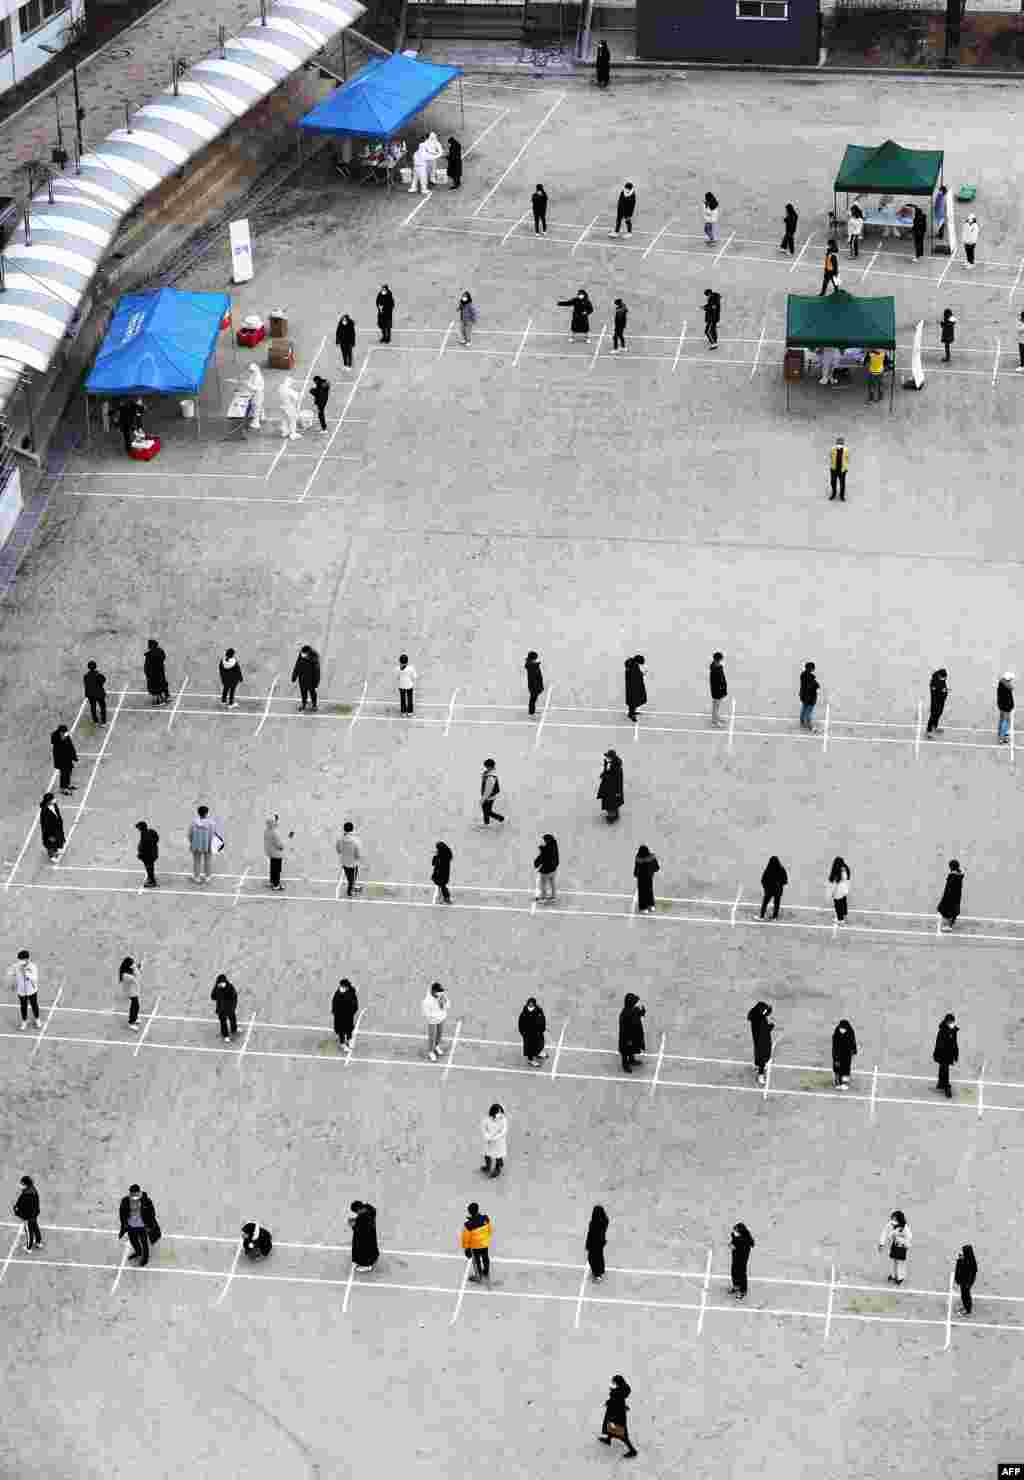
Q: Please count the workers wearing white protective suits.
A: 4